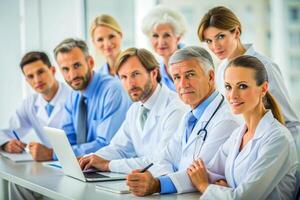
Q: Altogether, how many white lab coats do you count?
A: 5